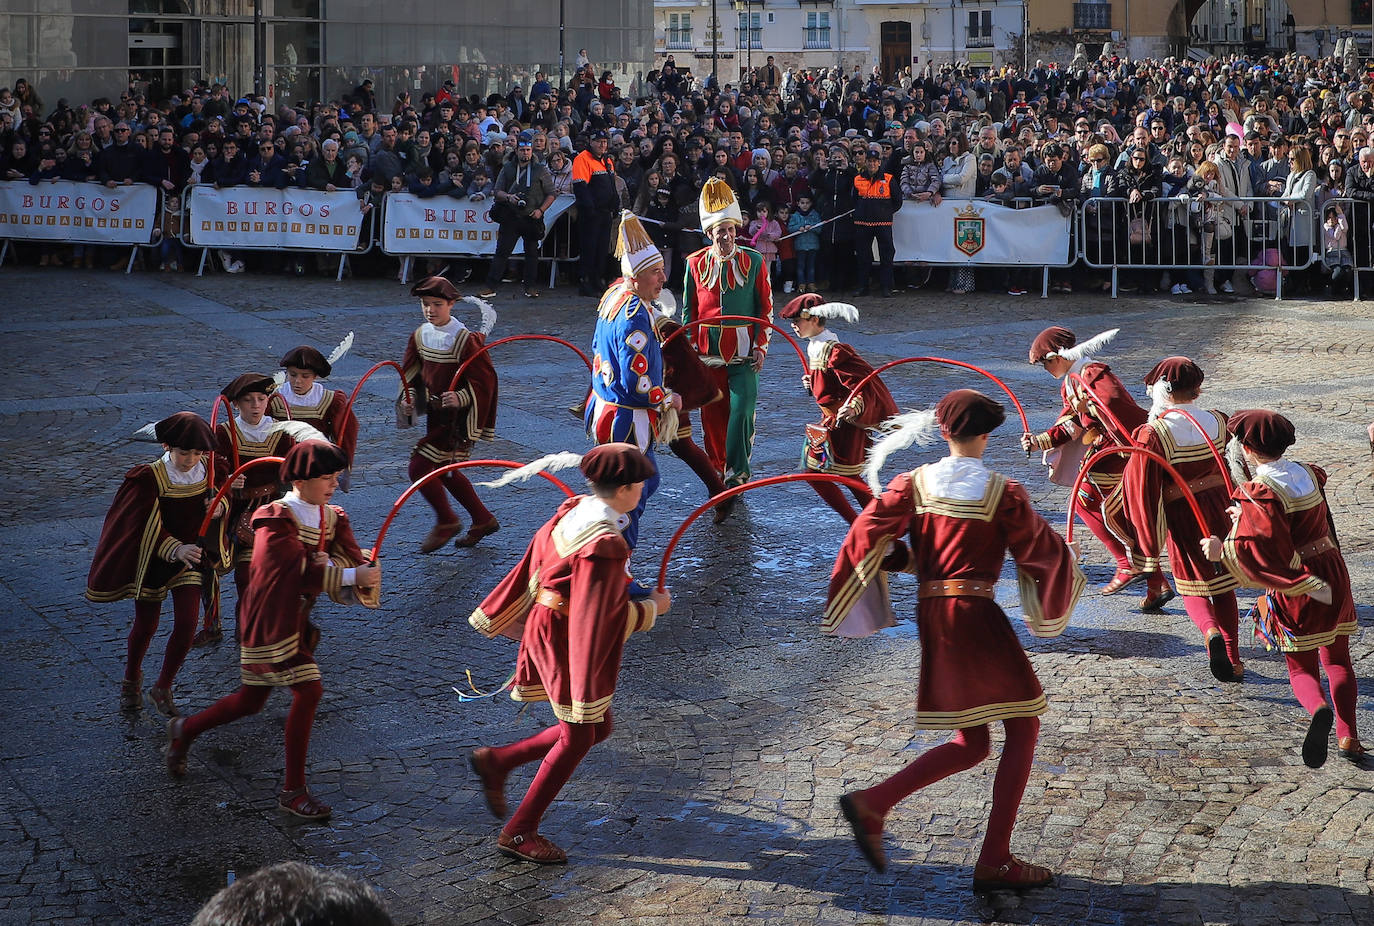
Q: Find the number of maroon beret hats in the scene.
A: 11